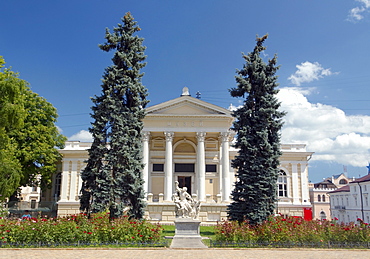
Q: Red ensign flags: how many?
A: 0